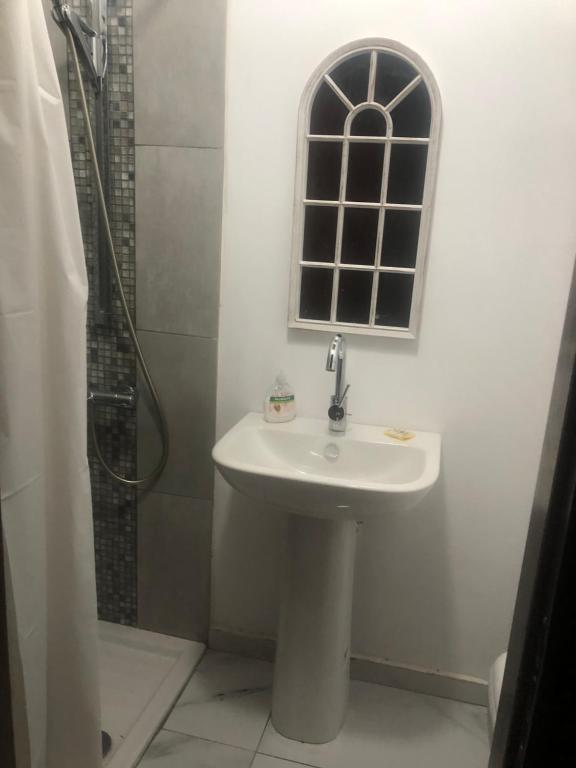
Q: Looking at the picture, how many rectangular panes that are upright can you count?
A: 9